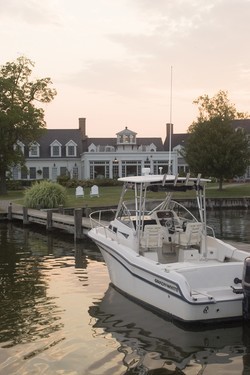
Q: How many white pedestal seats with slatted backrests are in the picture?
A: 2